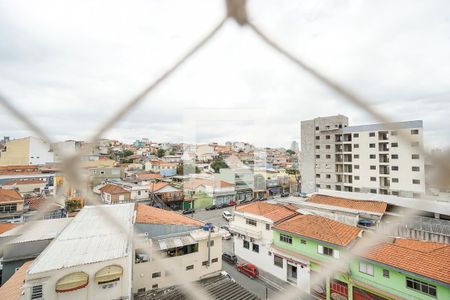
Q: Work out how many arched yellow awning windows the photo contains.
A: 2